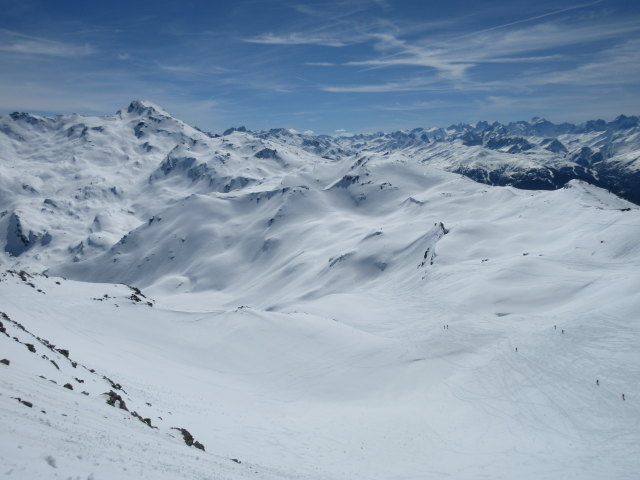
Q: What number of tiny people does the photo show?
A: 7